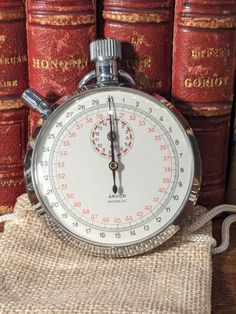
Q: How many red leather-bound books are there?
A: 4